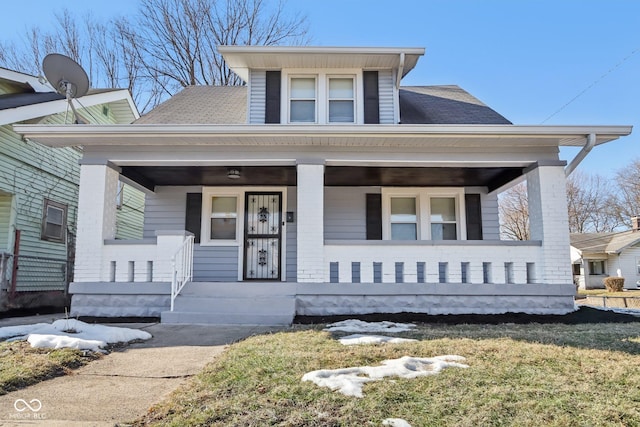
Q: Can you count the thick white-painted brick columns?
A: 3